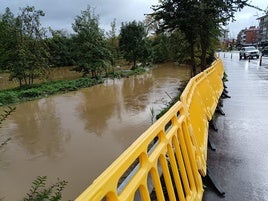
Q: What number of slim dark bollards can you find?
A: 4